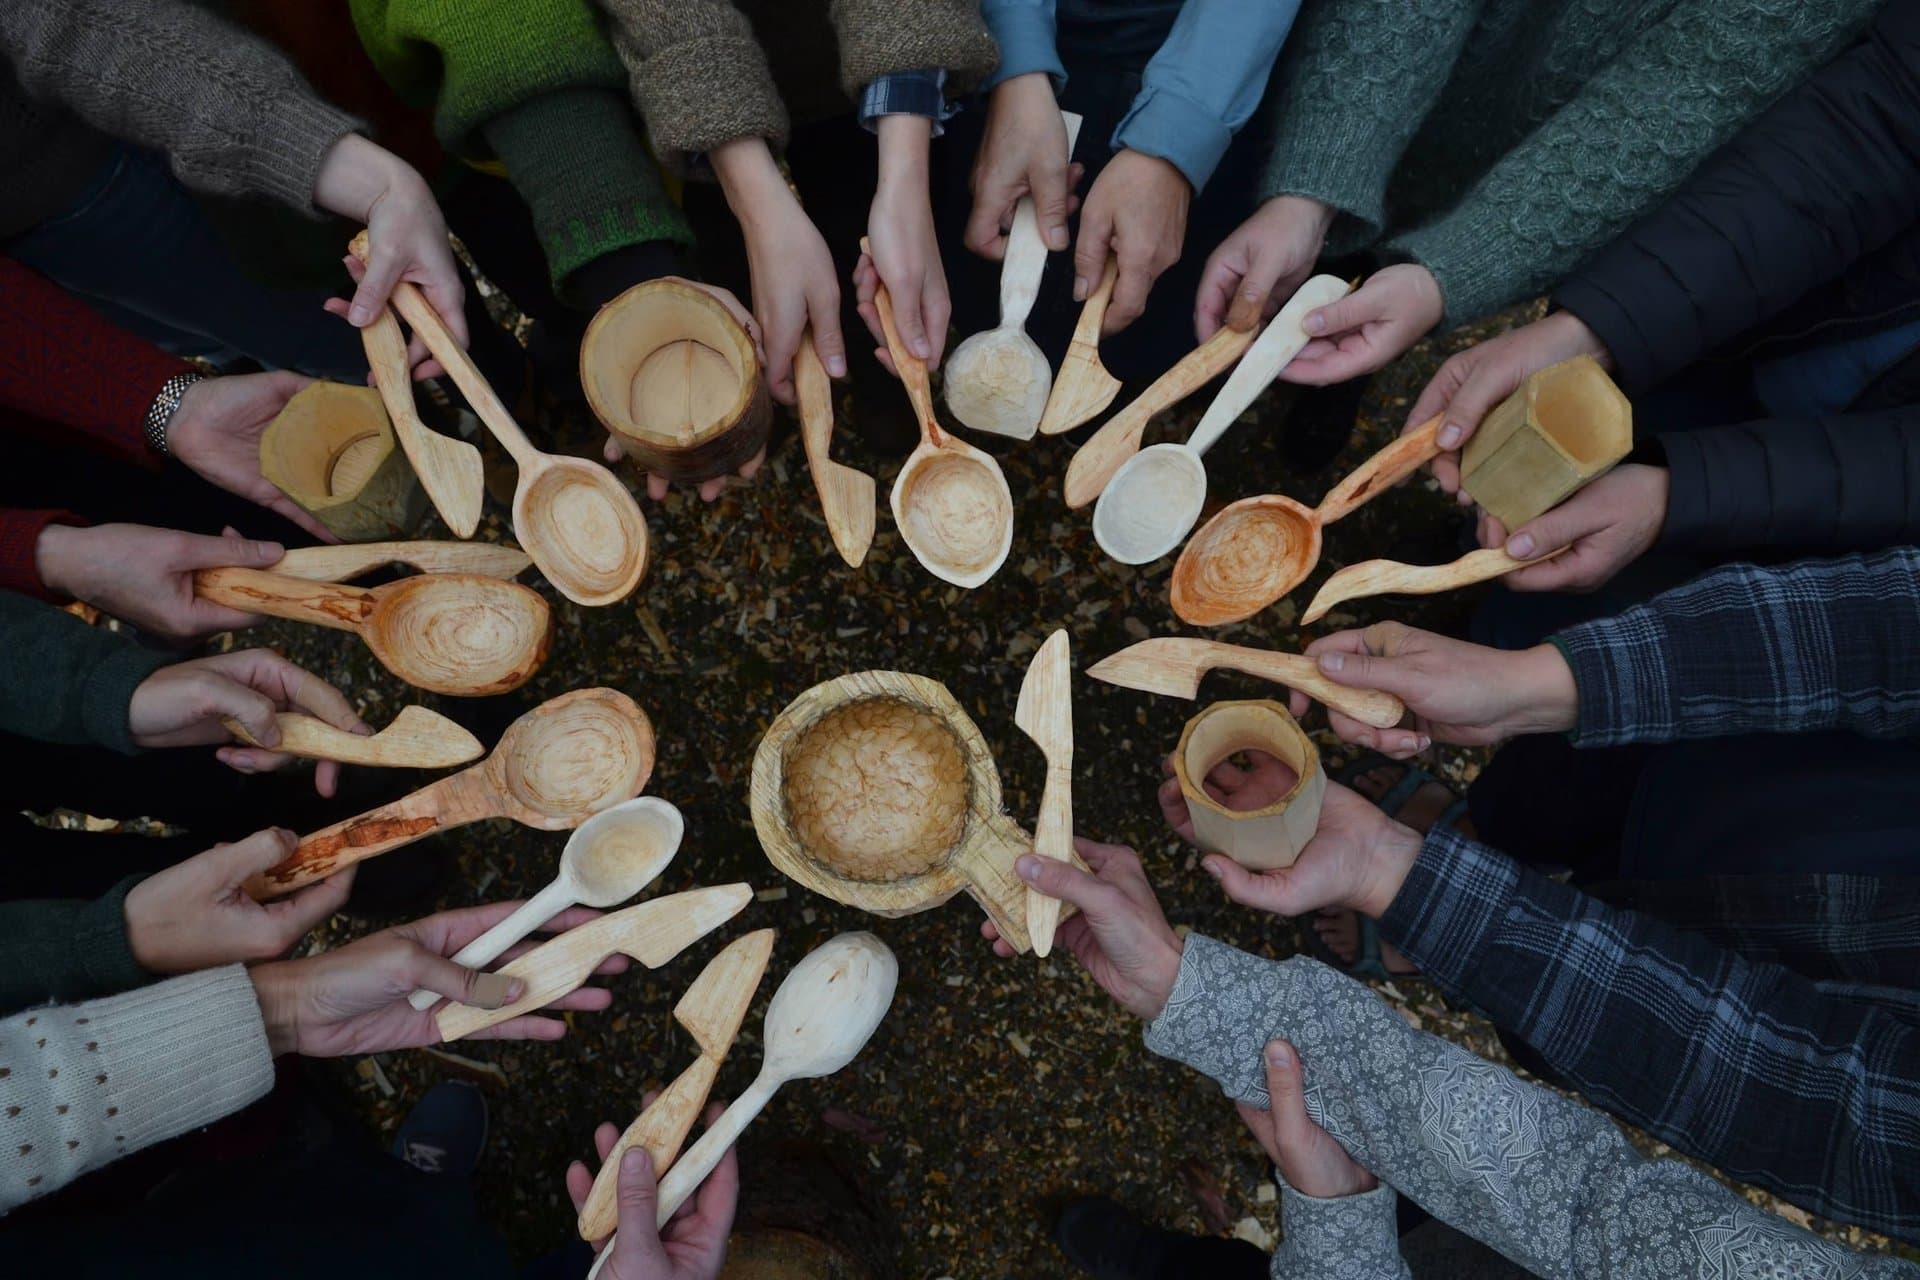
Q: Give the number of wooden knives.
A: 11